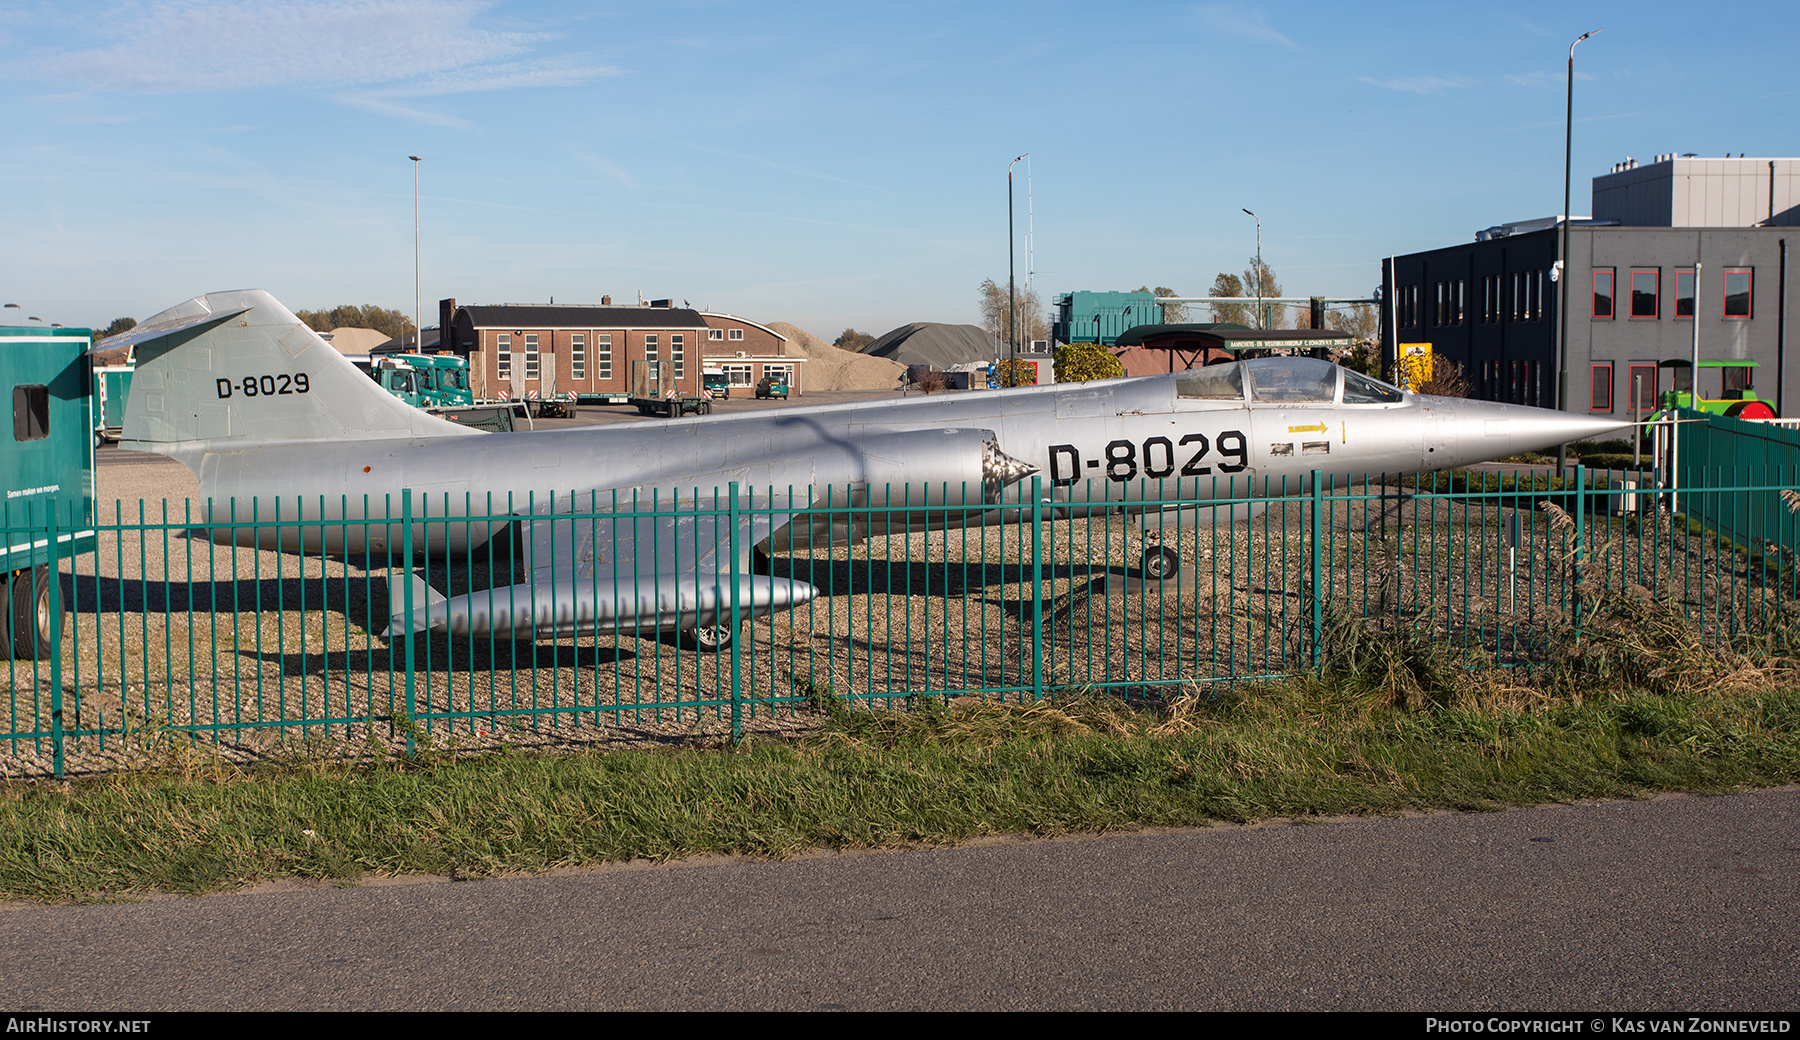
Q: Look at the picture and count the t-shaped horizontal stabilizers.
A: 1